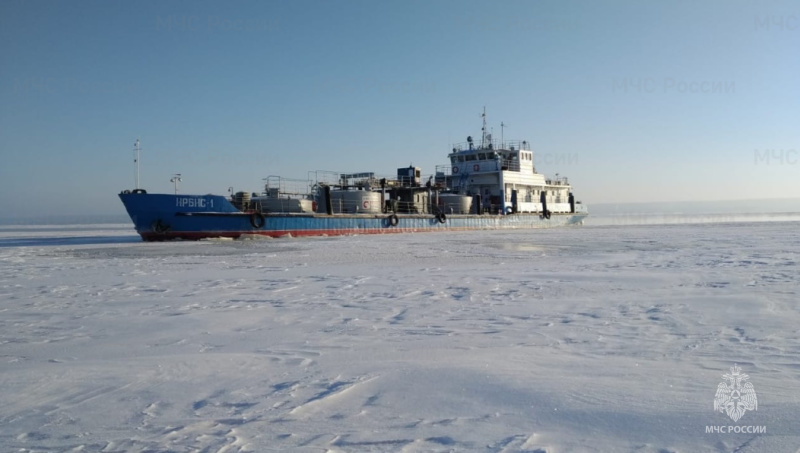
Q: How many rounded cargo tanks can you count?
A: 3